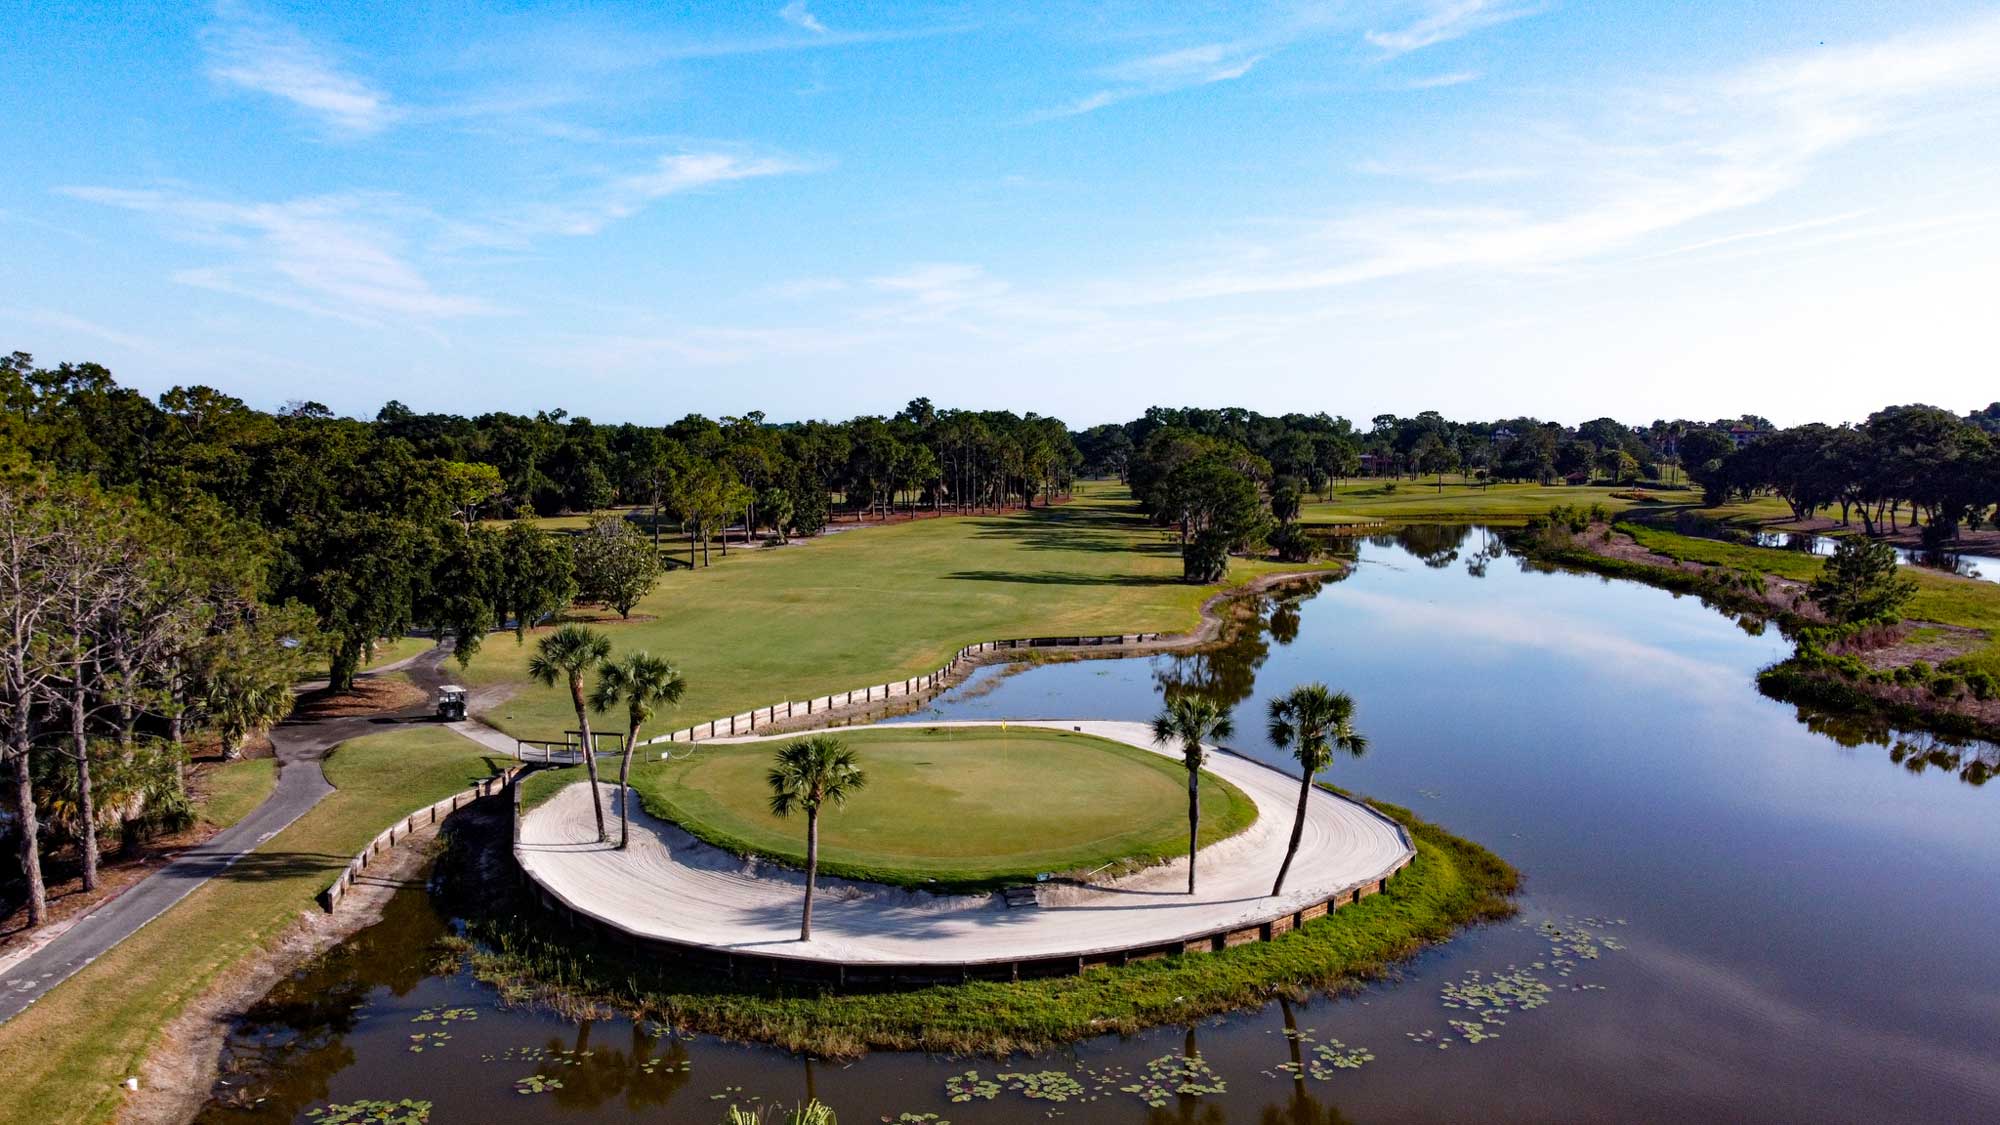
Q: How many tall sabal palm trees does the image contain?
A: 5